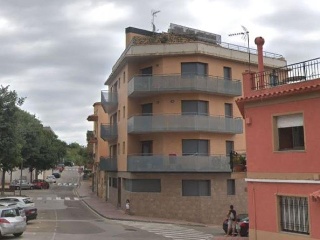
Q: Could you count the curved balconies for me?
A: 3